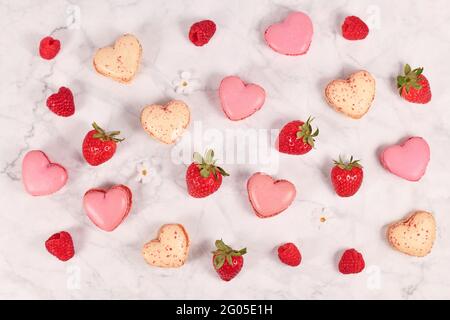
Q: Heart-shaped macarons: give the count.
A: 11